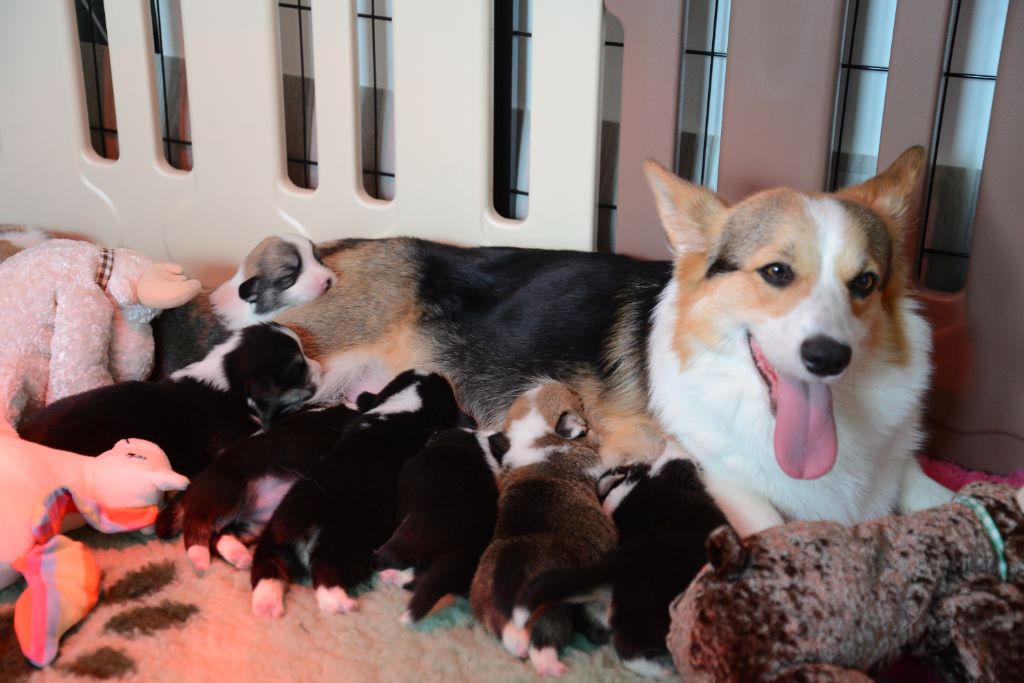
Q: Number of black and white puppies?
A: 5